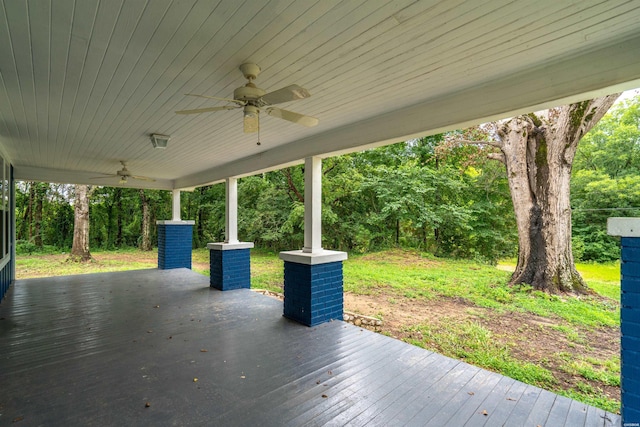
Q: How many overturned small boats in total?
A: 0